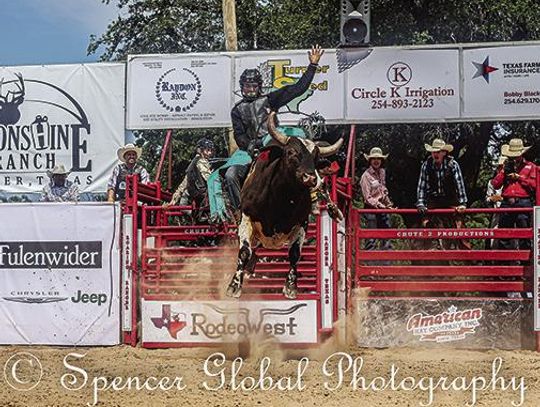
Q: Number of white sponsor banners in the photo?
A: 7